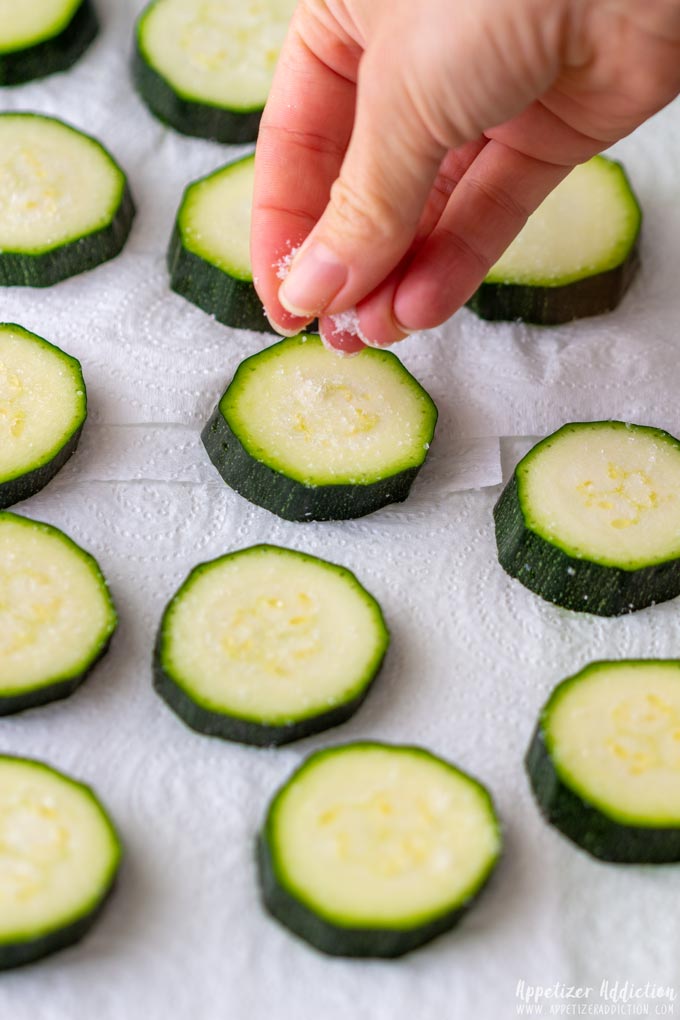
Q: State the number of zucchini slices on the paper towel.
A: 13